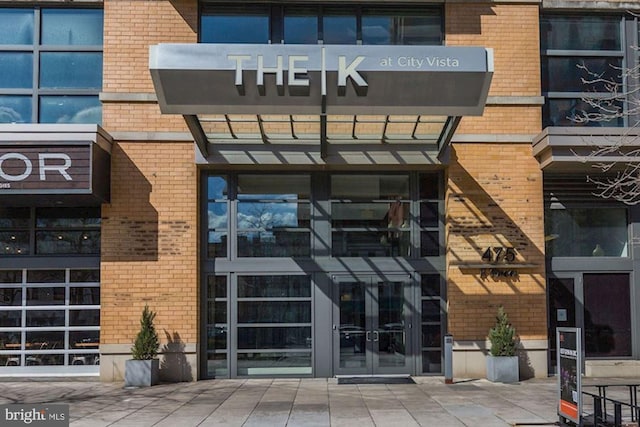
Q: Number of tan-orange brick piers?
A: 2